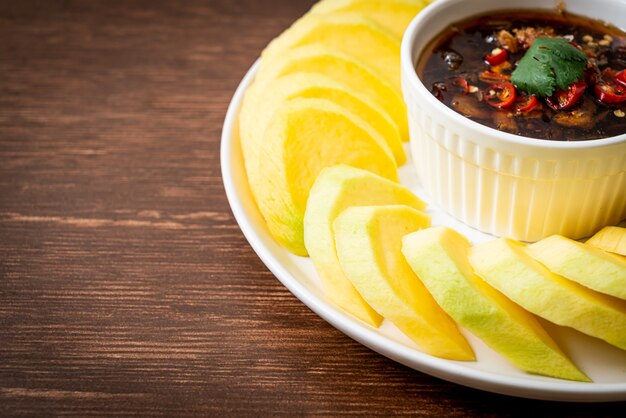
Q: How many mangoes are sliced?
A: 11